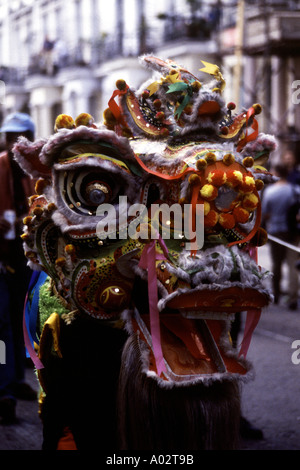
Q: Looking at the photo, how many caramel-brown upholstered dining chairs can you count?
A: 0